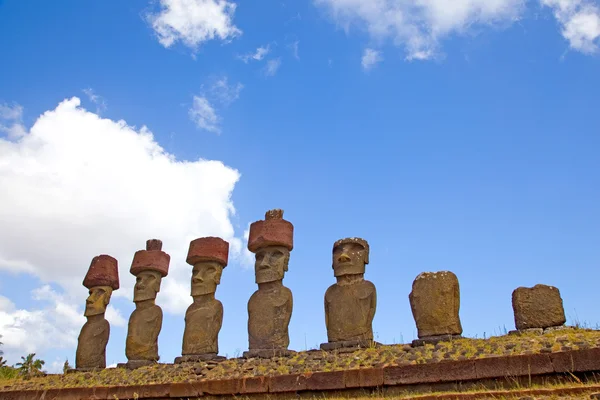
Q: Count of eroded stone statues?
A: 2